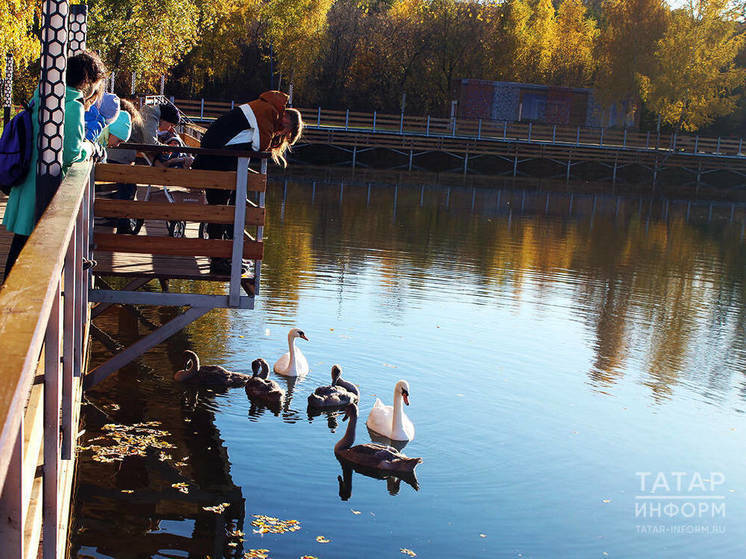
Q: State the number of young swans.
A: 4